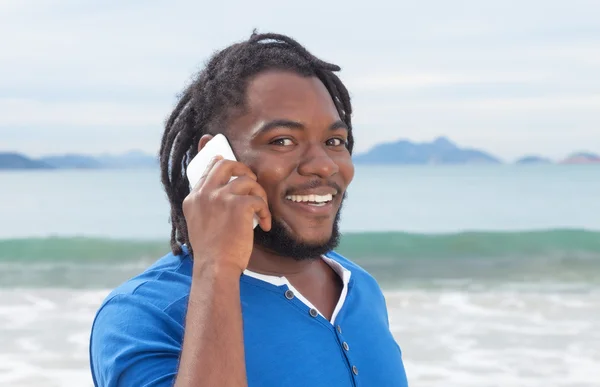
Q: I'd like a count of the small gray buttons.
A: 5